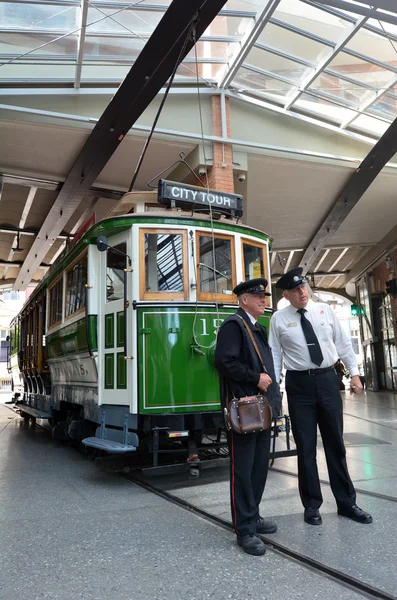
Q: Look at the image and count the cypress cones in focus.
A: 0